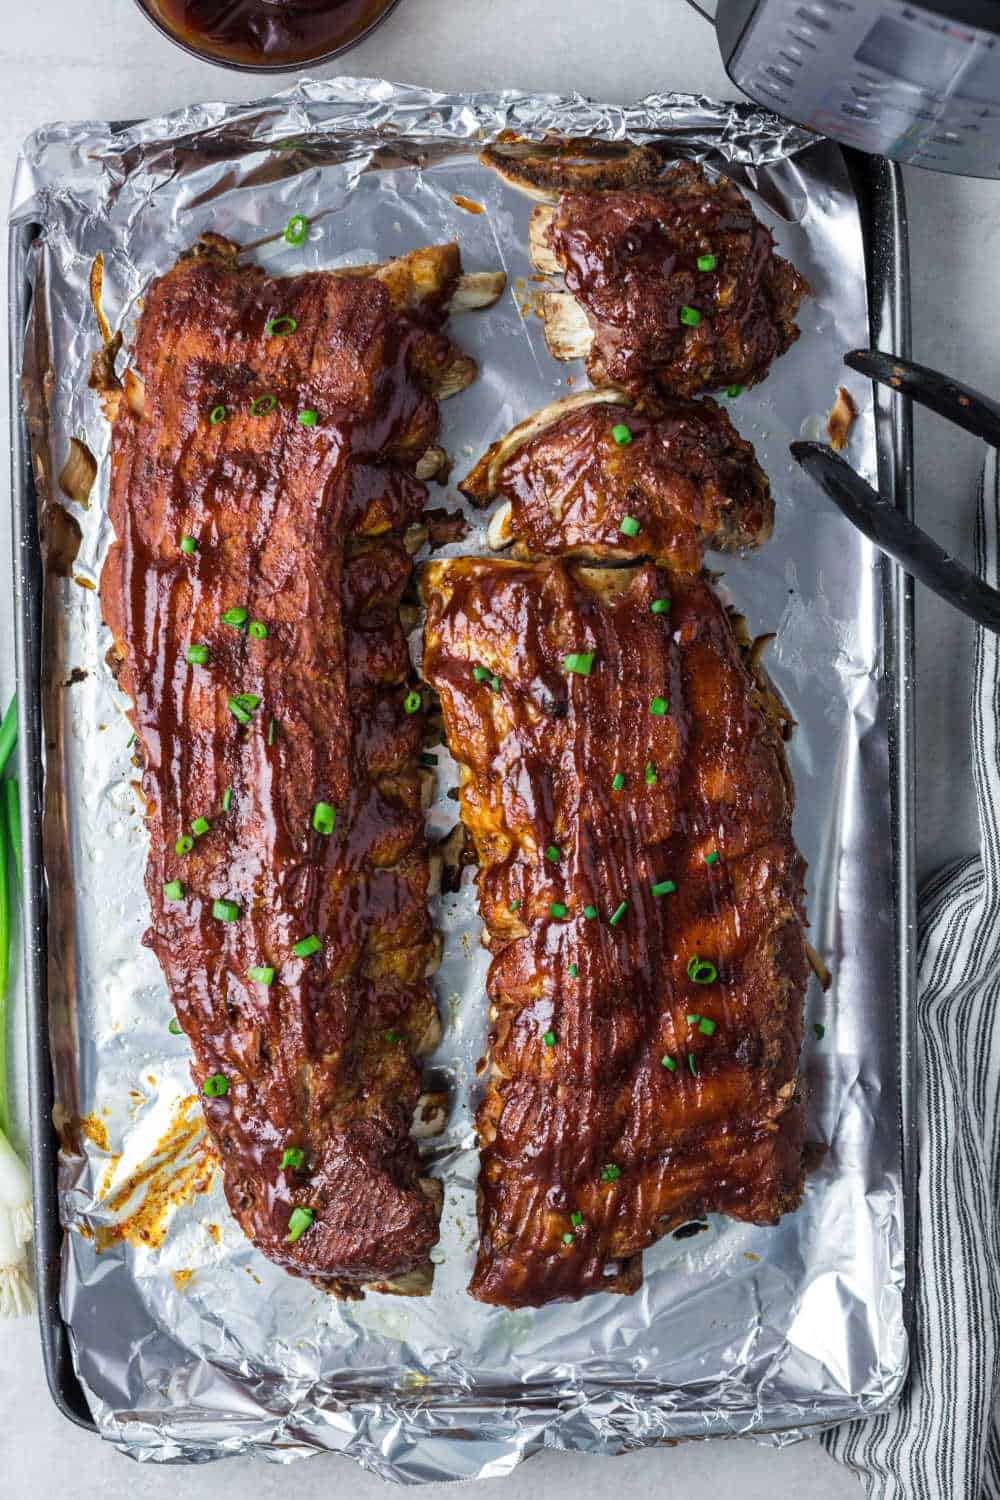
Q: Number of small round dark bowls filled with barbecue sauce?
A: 1